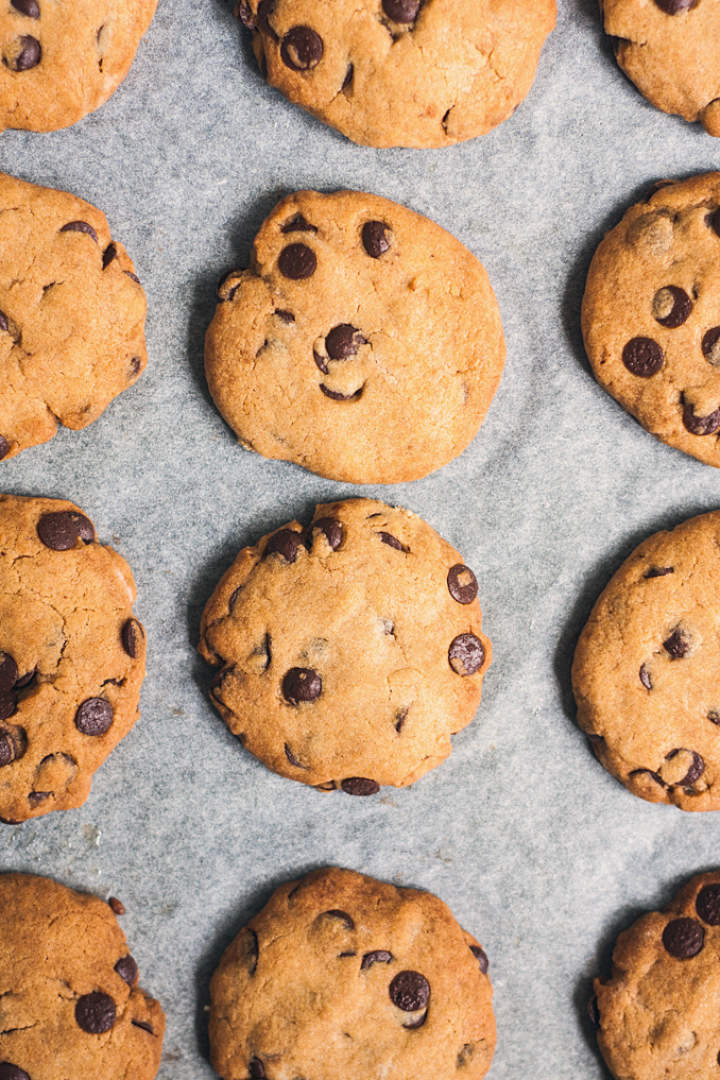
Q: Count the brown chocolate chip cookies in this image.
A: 12